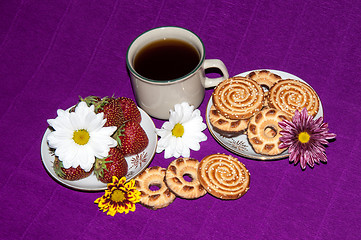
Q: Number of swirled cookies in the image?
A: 3